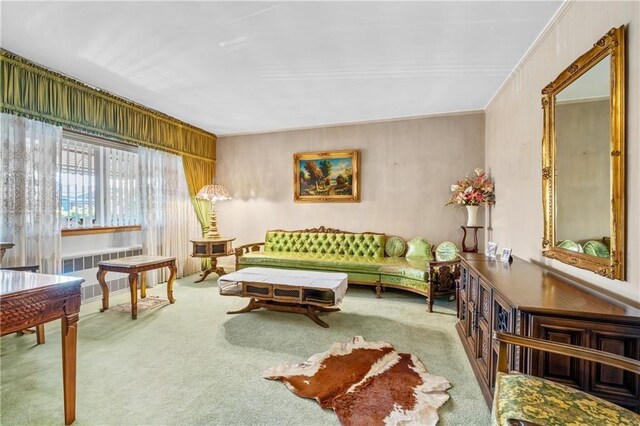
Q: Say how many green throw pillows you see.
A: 3